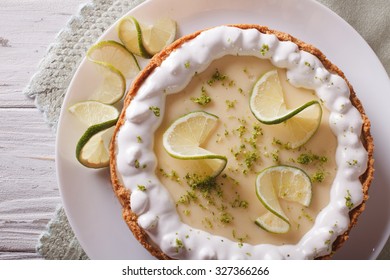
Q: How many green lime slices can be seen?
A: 6